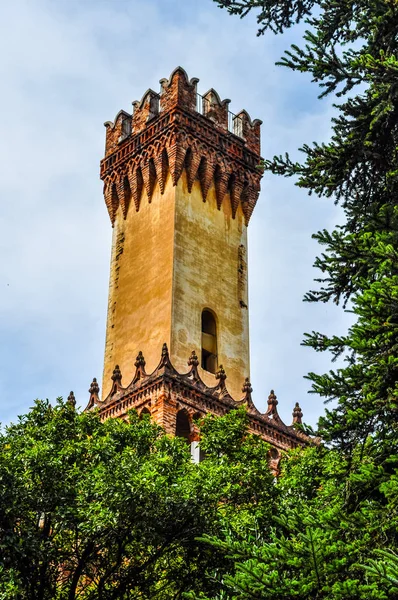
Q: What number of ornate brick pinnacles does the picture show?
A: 10